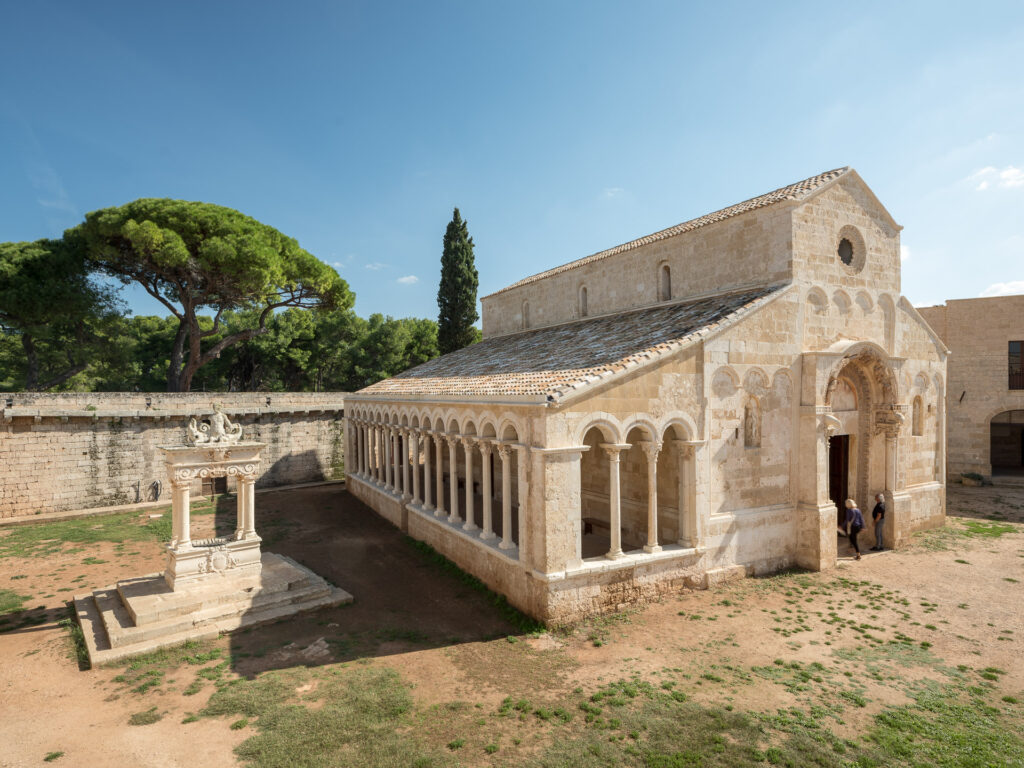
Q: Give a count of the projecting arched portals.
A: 1